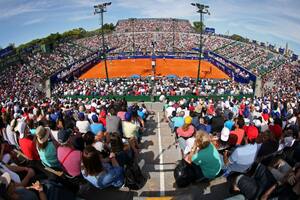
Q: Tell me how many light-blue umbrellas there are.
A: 2